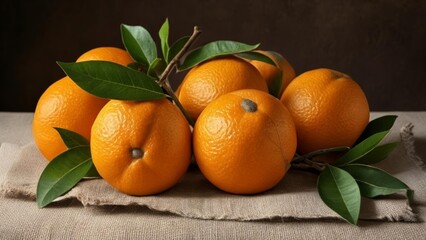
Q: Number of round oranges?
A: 7